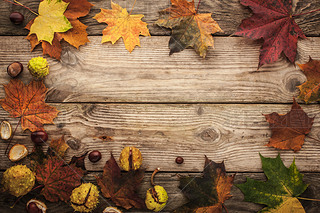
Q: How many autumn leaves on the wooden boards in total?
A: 13